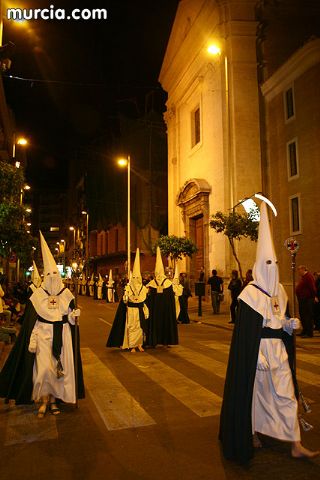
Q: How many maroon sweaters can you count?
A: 1